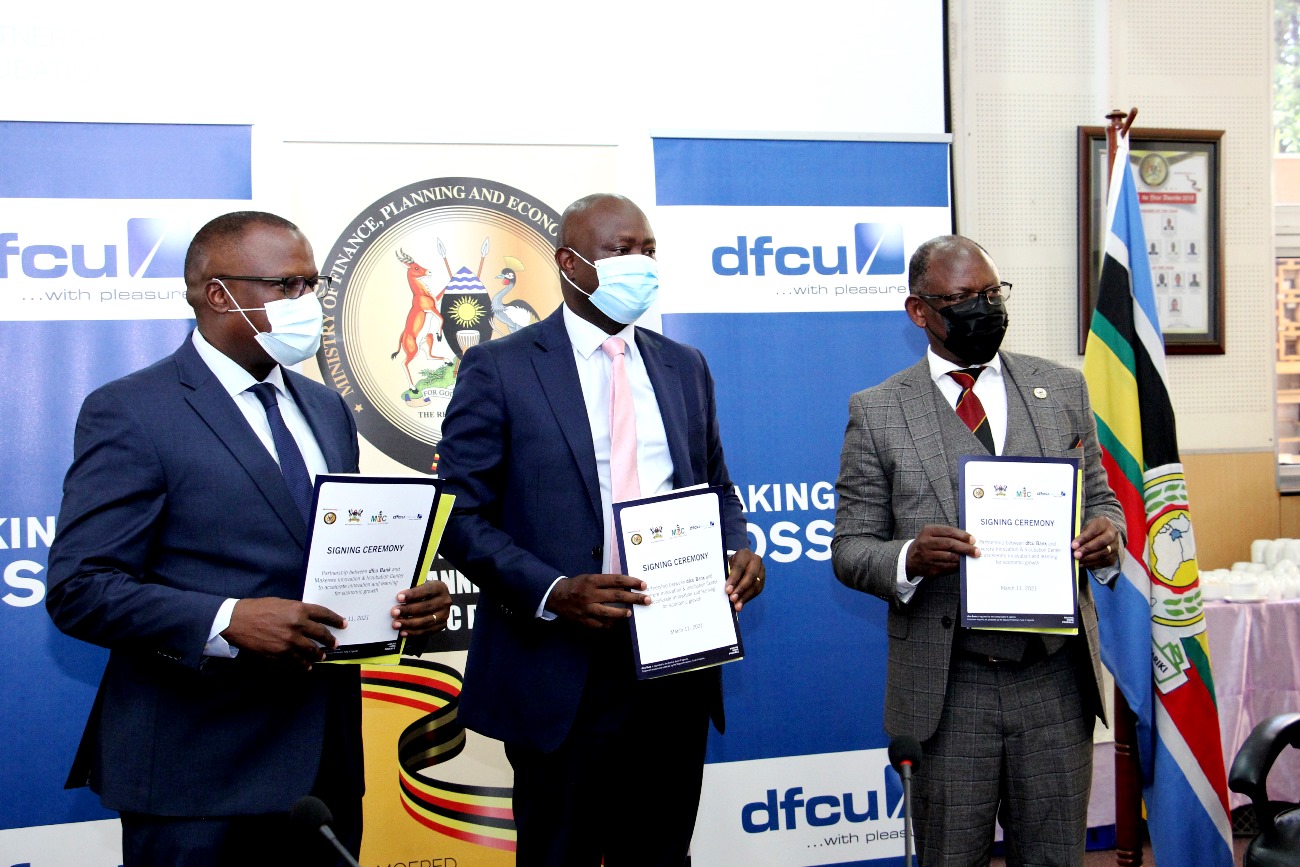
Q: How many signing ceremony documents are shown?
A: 3